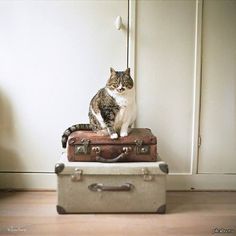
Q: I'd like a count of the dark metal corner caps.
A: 4